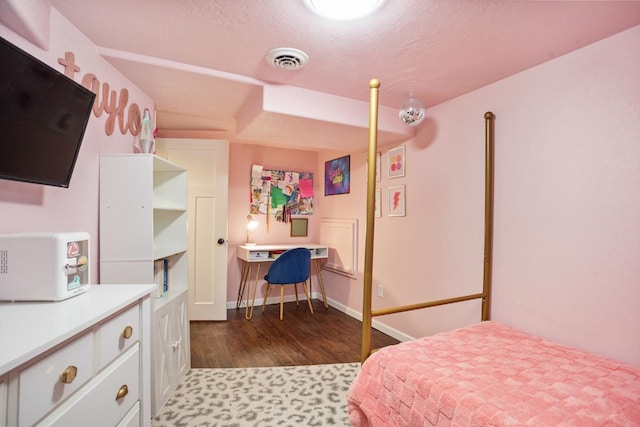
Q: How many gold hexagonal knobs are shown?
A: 2